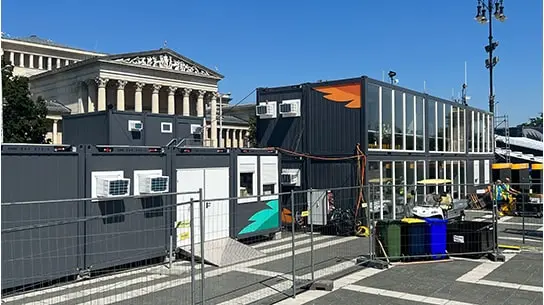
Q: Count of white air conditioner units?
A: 7